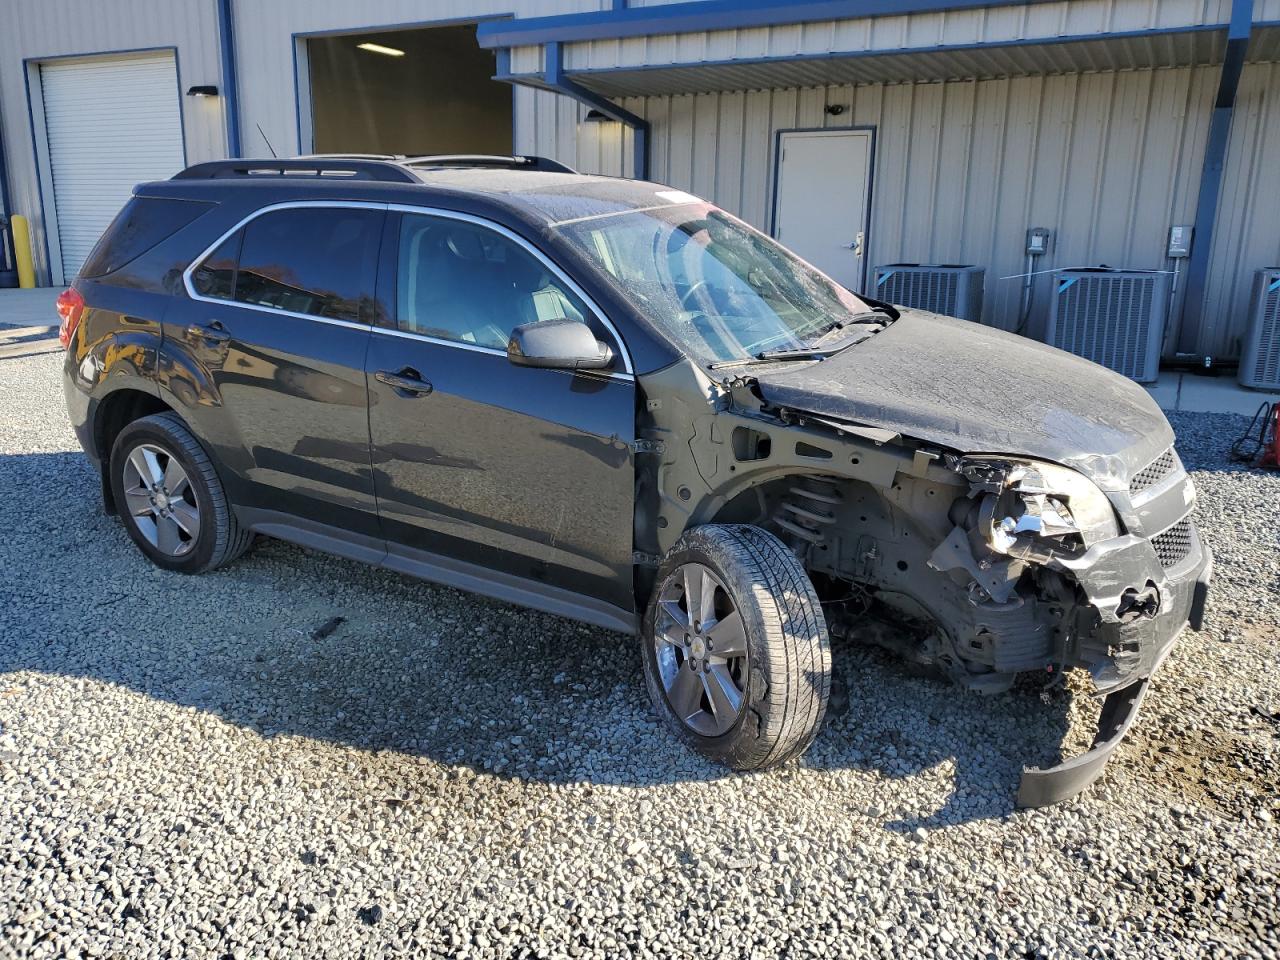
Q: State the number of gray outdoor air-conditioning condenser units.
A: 3